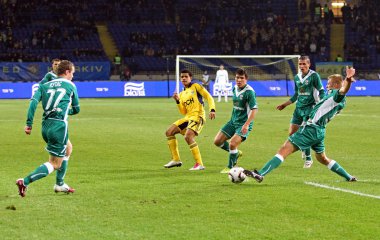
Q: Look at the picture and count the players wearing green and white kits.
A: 5